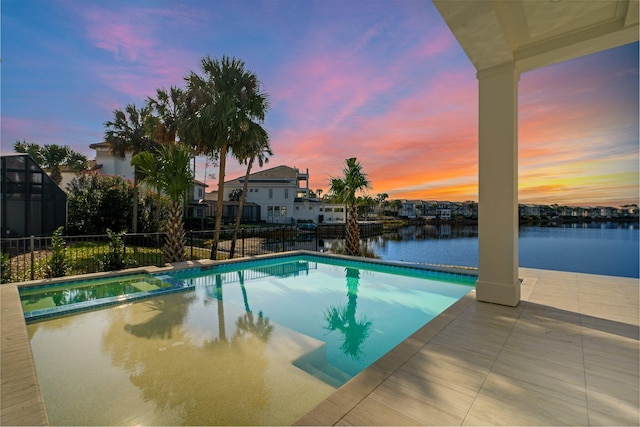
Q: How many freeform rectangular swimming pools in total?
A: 1